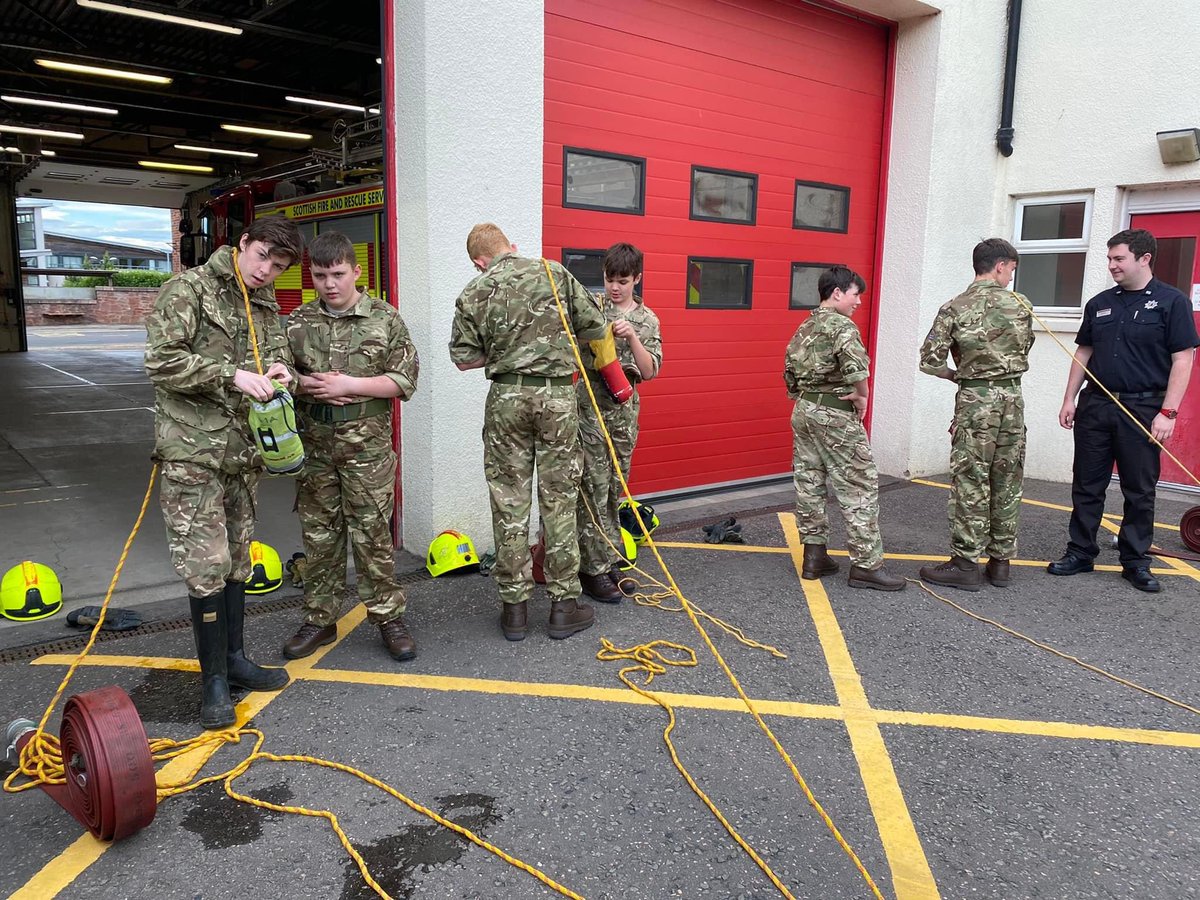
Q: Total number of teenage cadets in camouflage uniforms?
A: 6